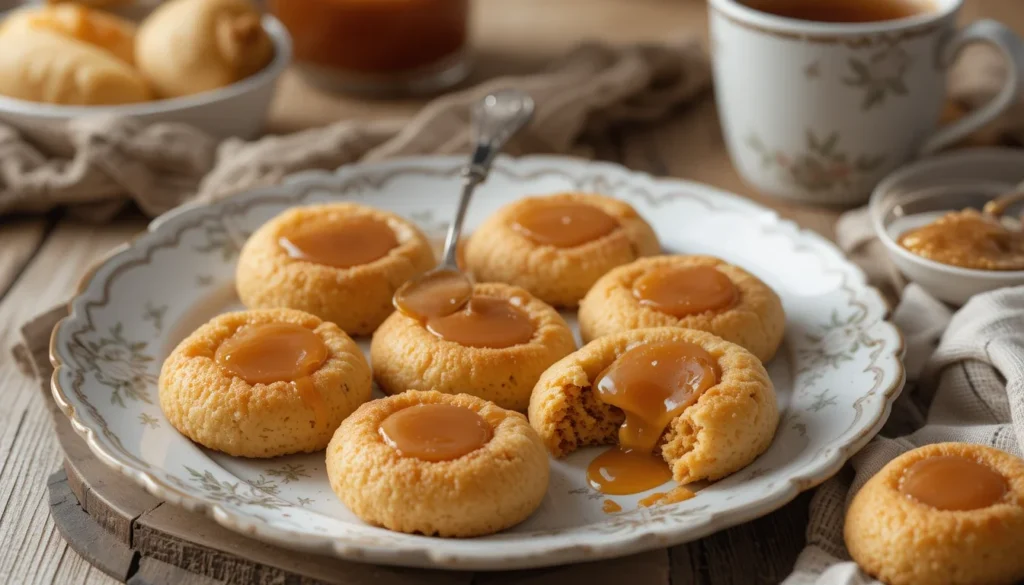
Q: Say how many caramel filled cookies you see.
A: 8